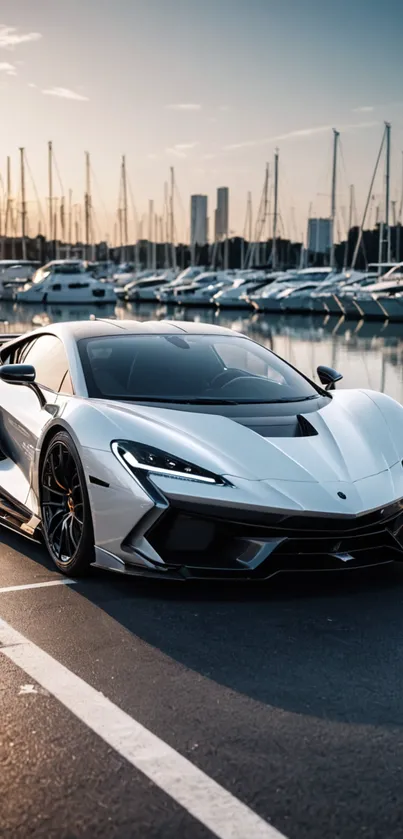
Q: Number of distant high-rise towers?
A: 3